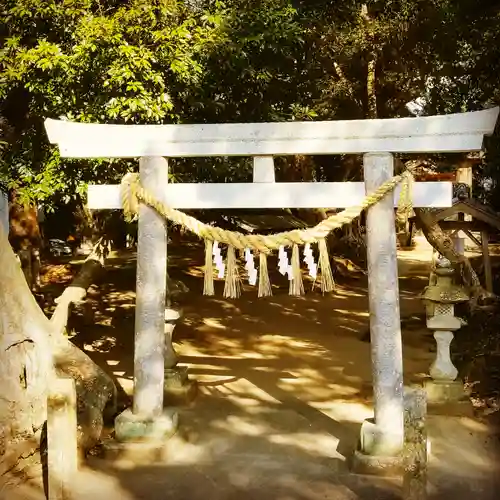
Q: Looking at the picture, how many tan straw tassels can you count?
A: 5